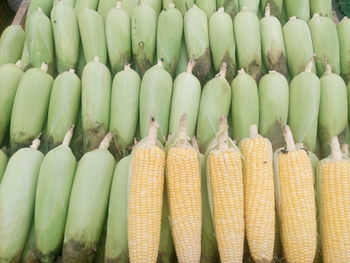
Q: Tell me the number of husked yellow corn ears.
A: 6